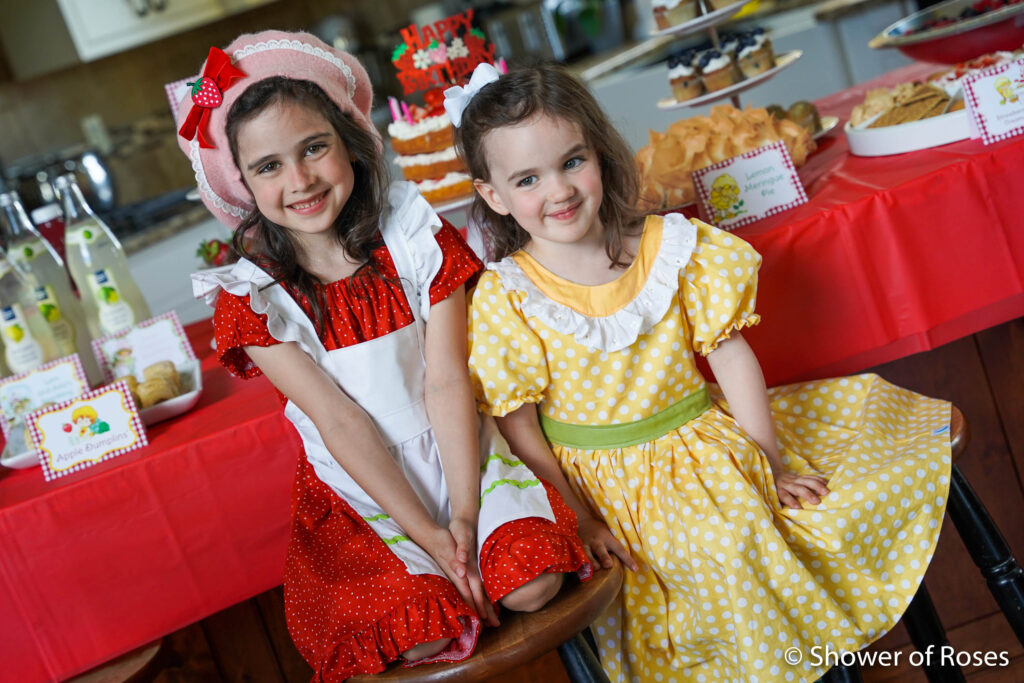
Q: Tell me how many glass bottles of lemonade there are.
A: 3